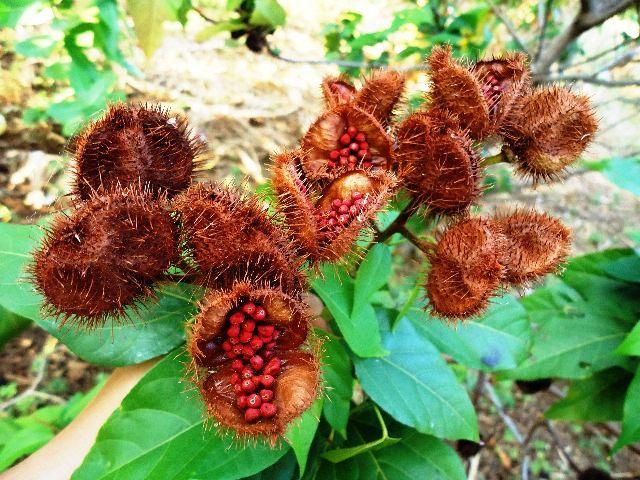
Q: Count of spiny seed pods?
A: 12